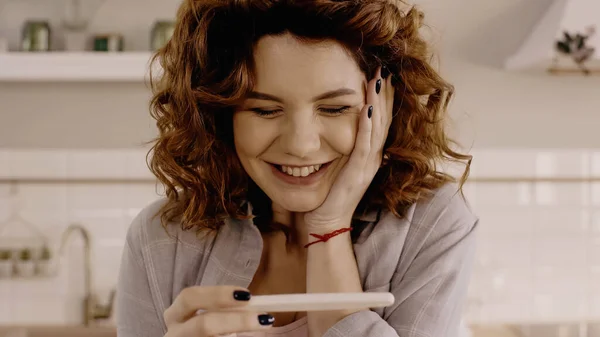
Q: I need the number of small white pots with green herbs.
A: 3